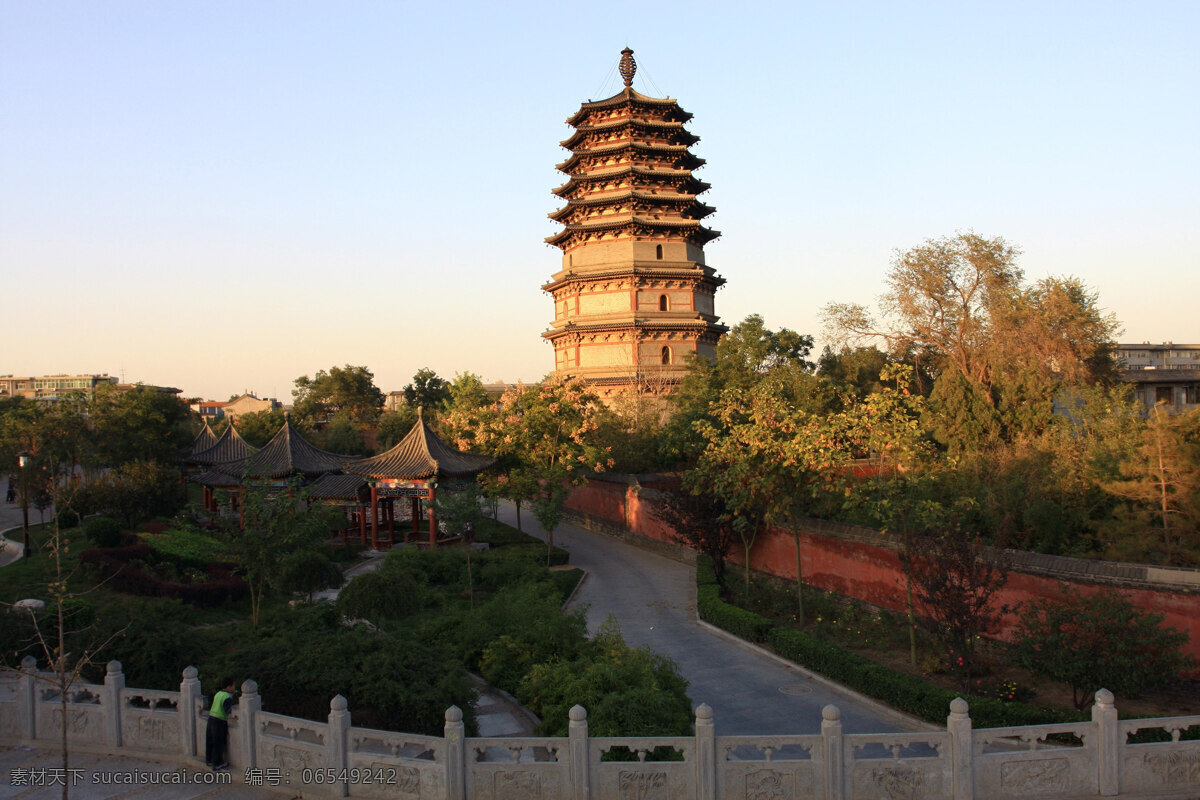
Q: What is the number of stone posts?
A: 11